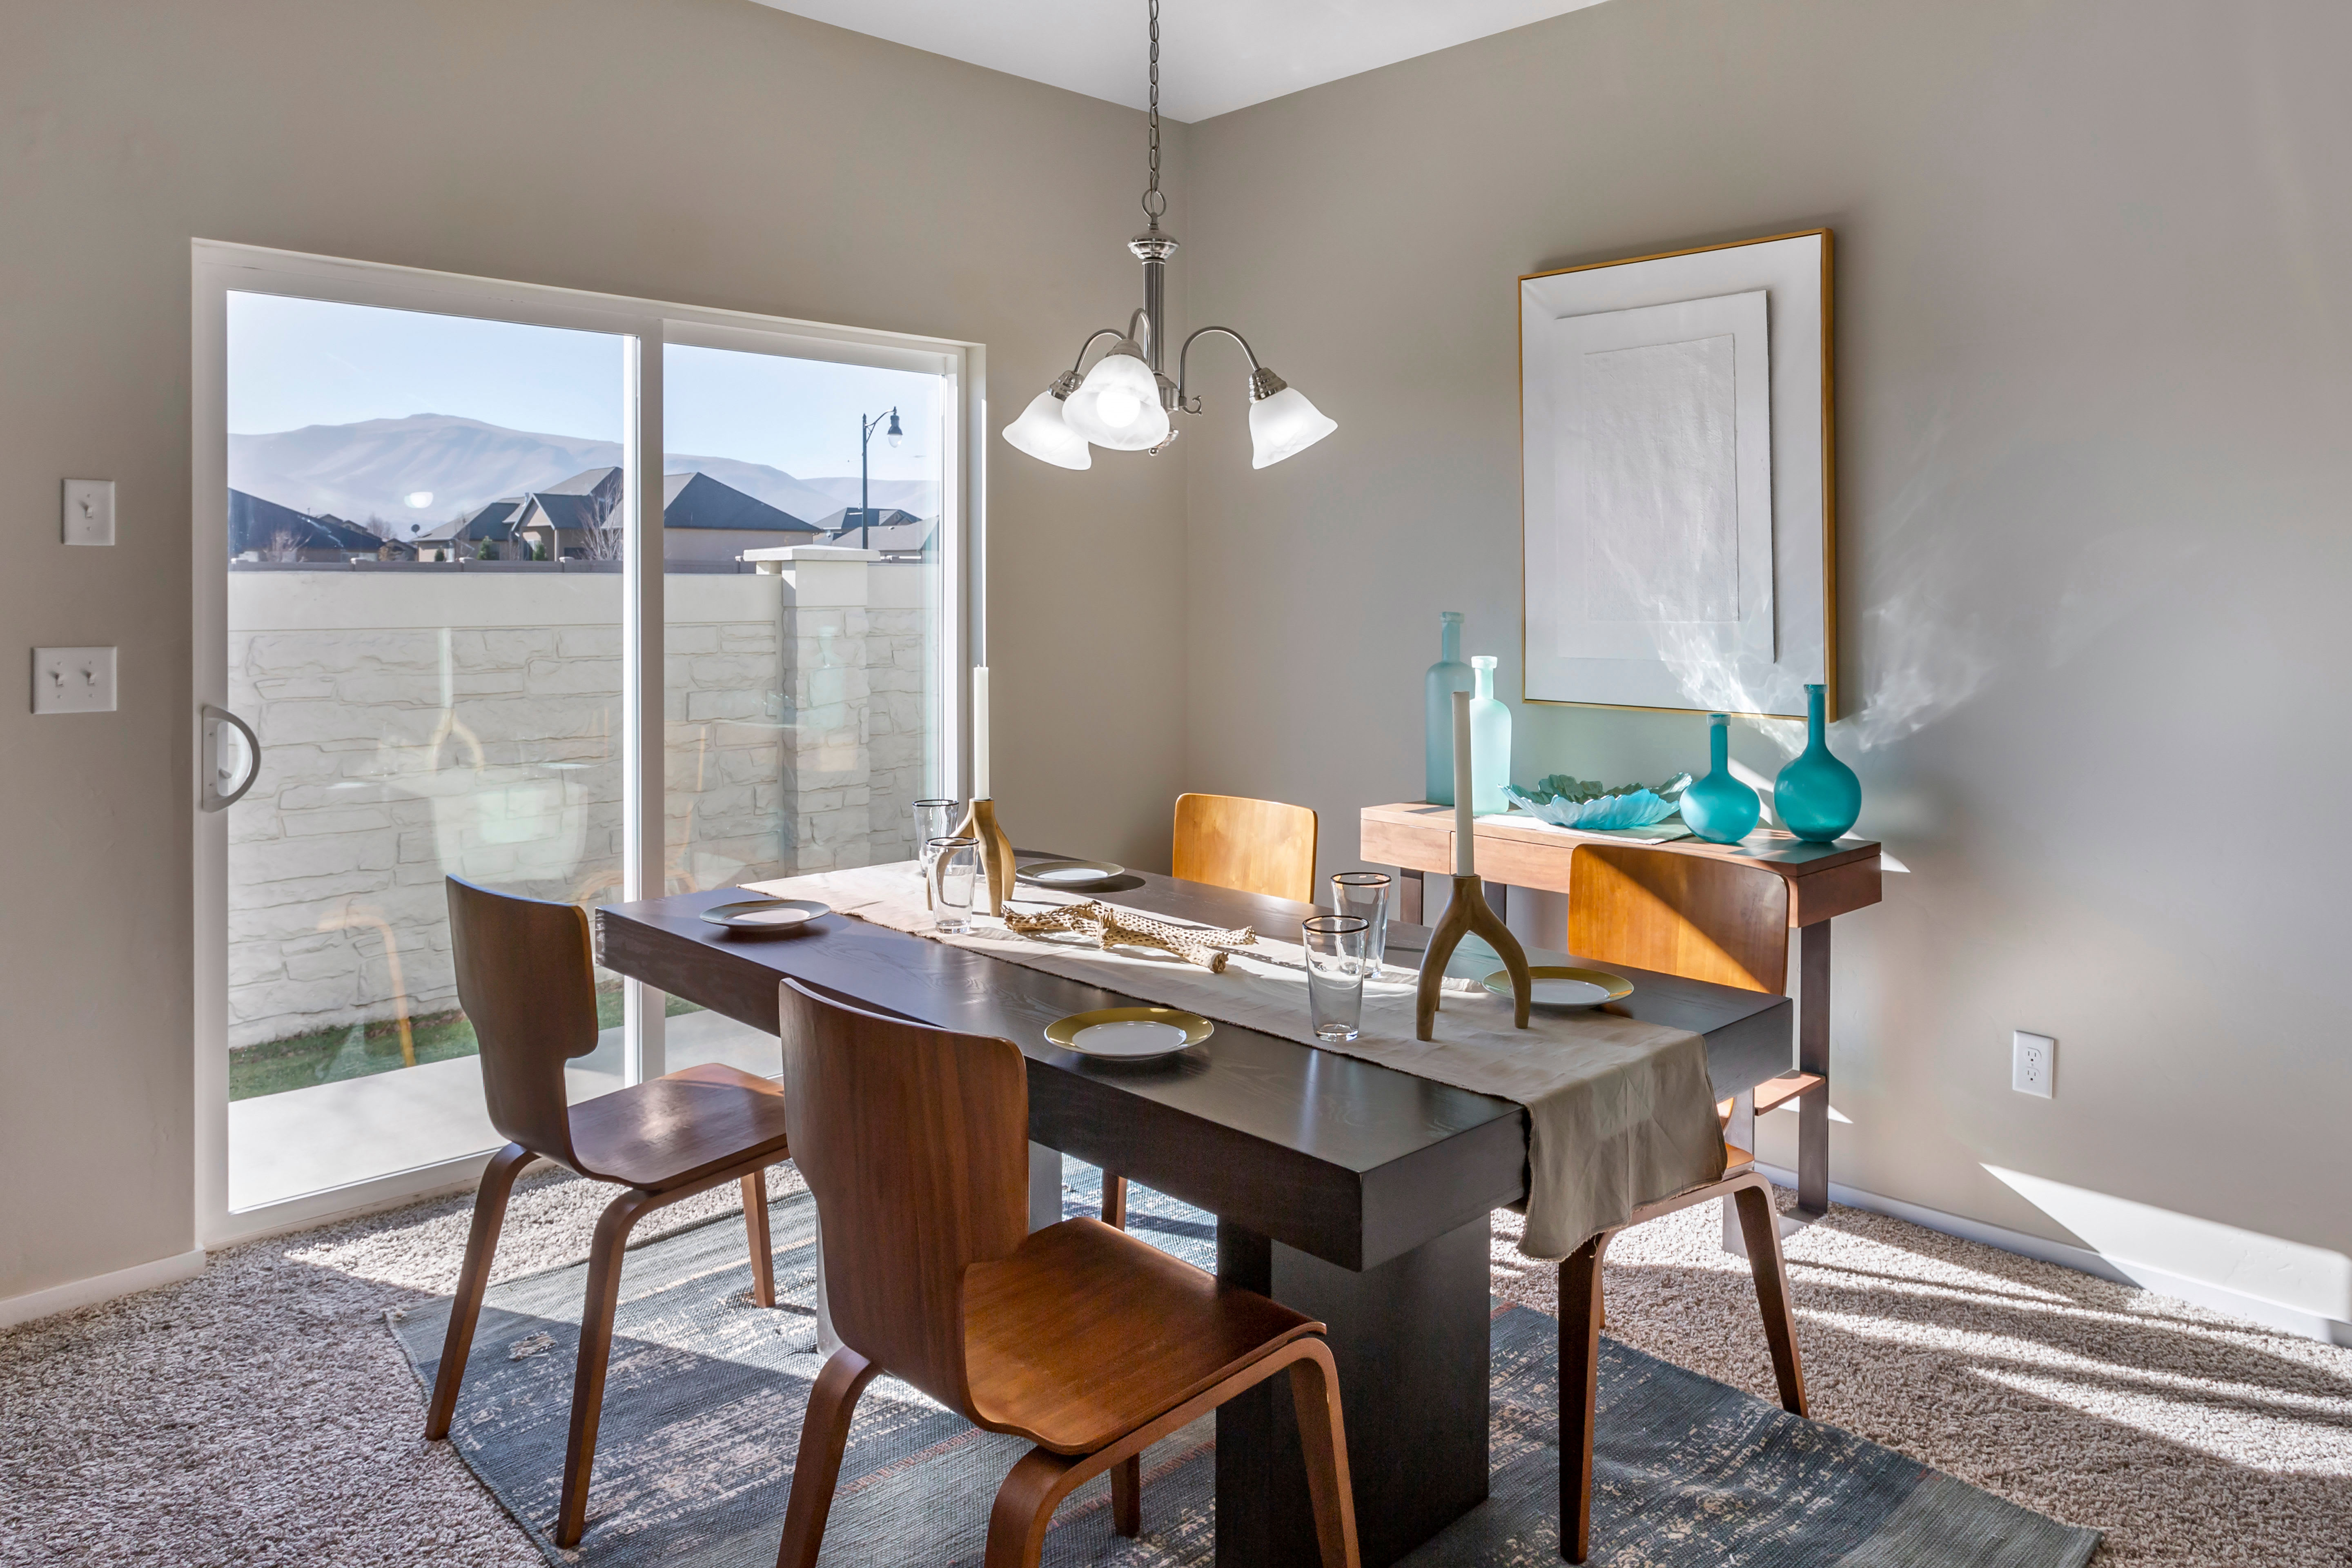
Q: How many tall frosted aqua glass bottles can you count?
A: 2